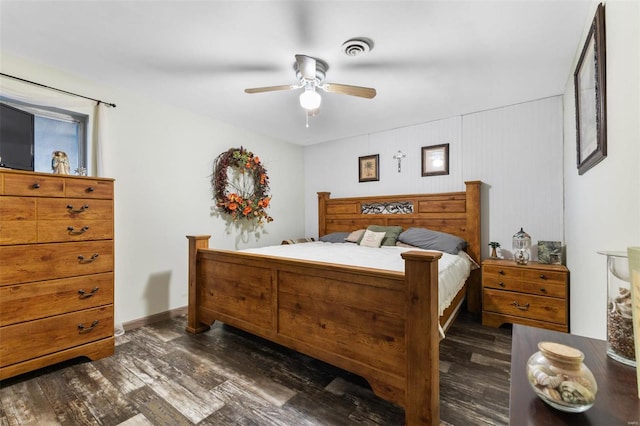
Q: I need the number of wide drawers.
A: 4